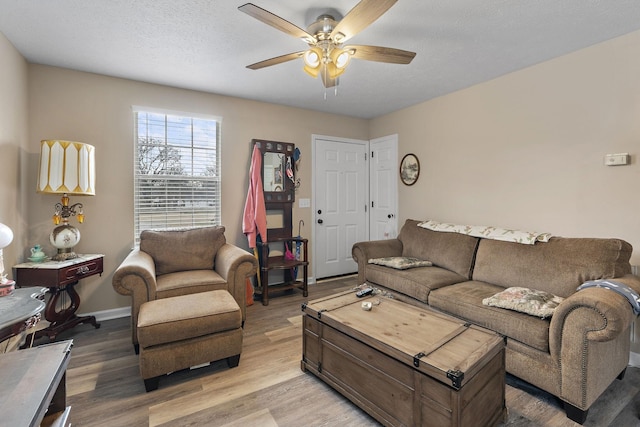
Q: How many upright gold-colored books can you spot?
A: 0